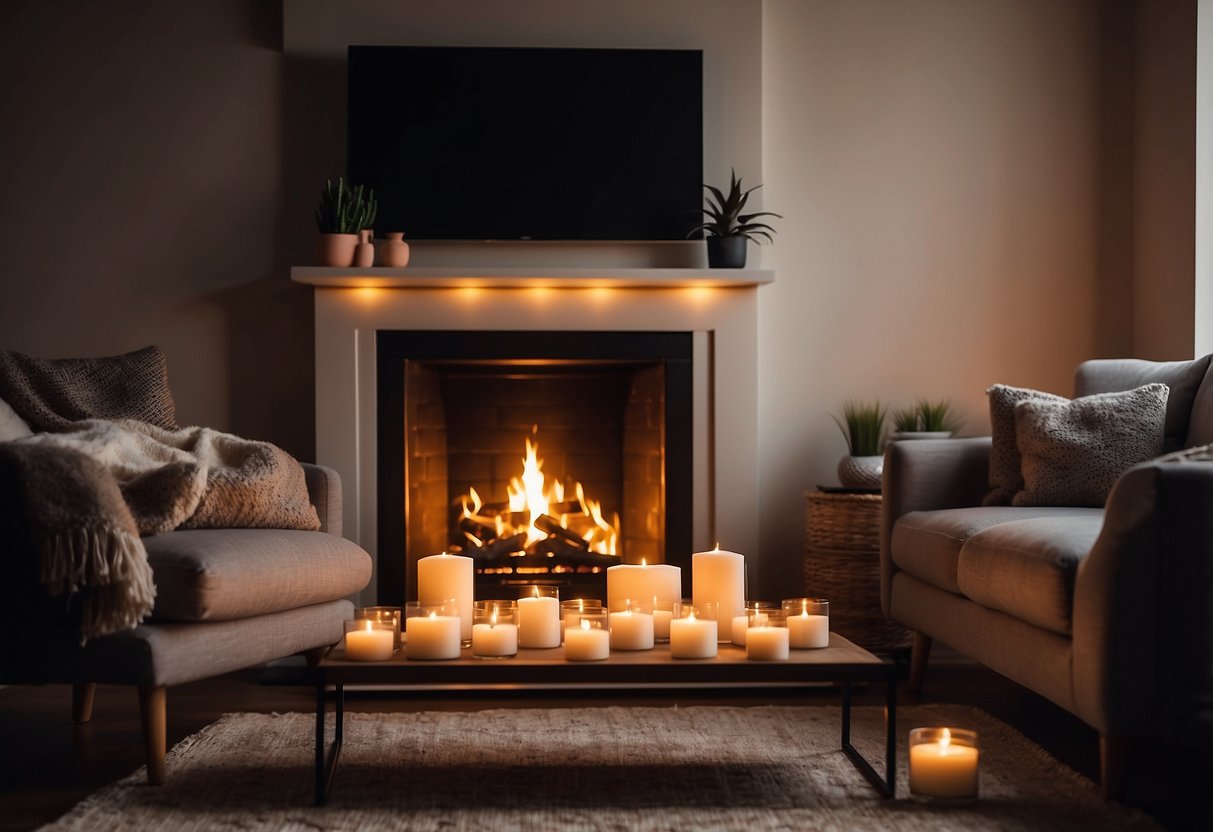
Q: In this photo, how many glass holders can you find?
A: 14